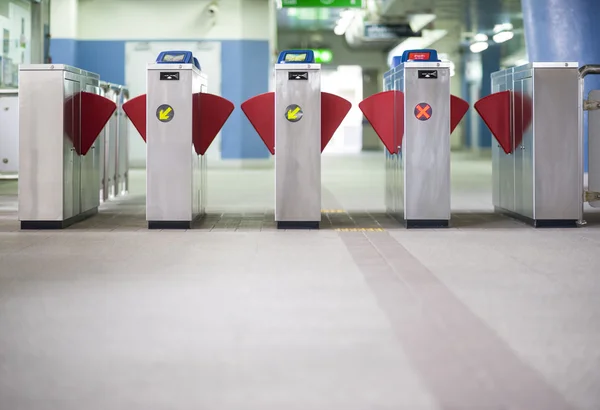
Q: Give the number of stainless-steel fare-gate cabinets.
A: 5